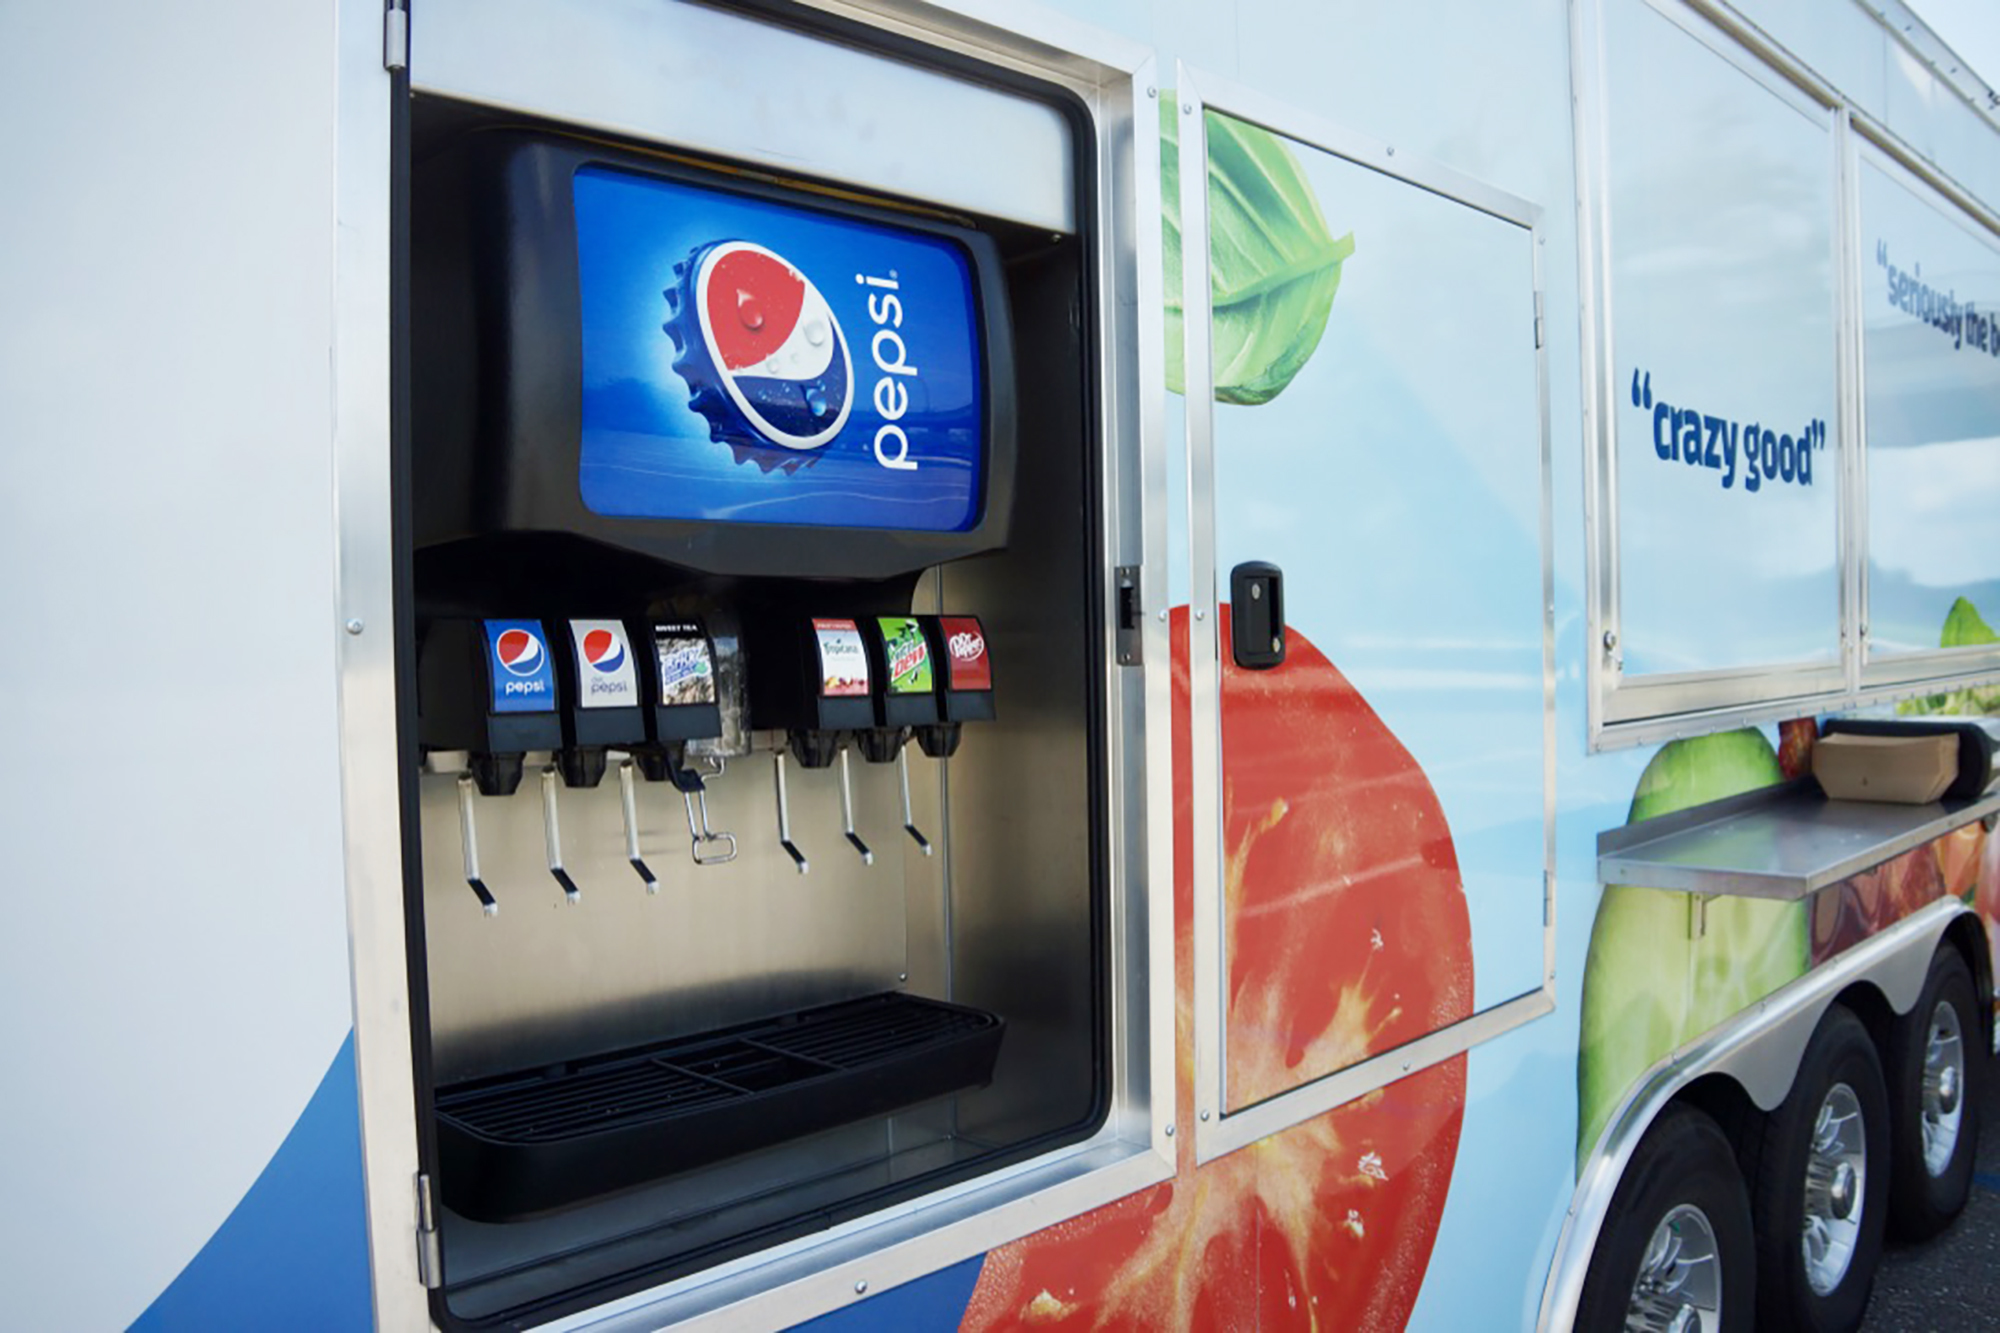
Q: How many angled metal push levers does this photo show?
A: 6